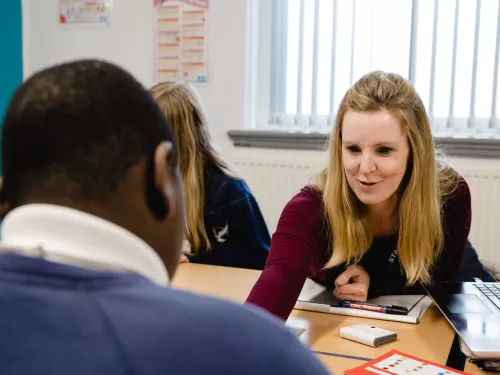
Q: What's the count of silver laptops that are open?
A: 1